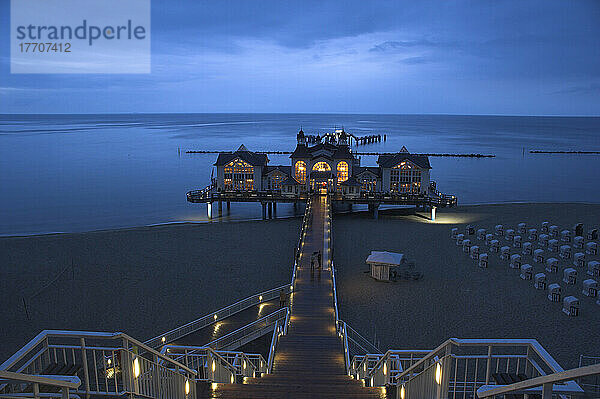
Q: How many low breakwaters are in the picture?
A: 2